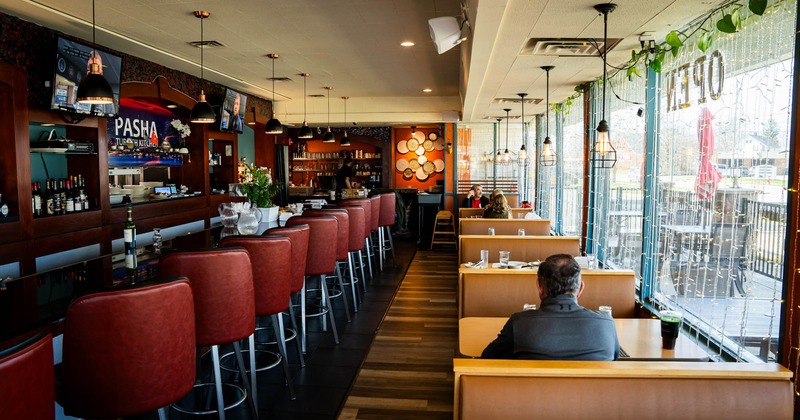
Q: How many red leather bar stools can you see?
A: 11